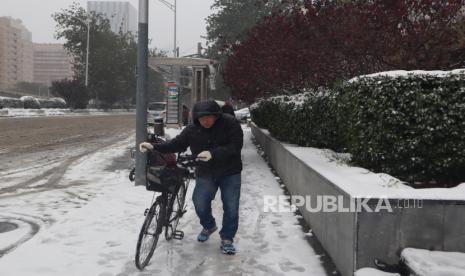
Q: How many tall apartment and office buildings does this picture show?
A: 3